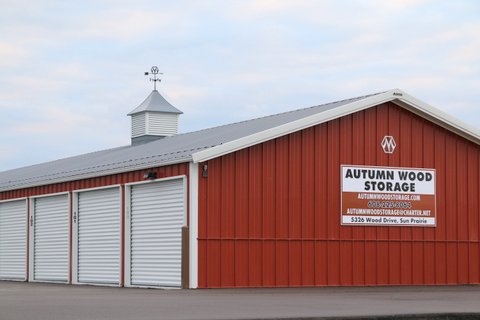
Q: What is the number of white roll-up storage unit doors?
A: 4